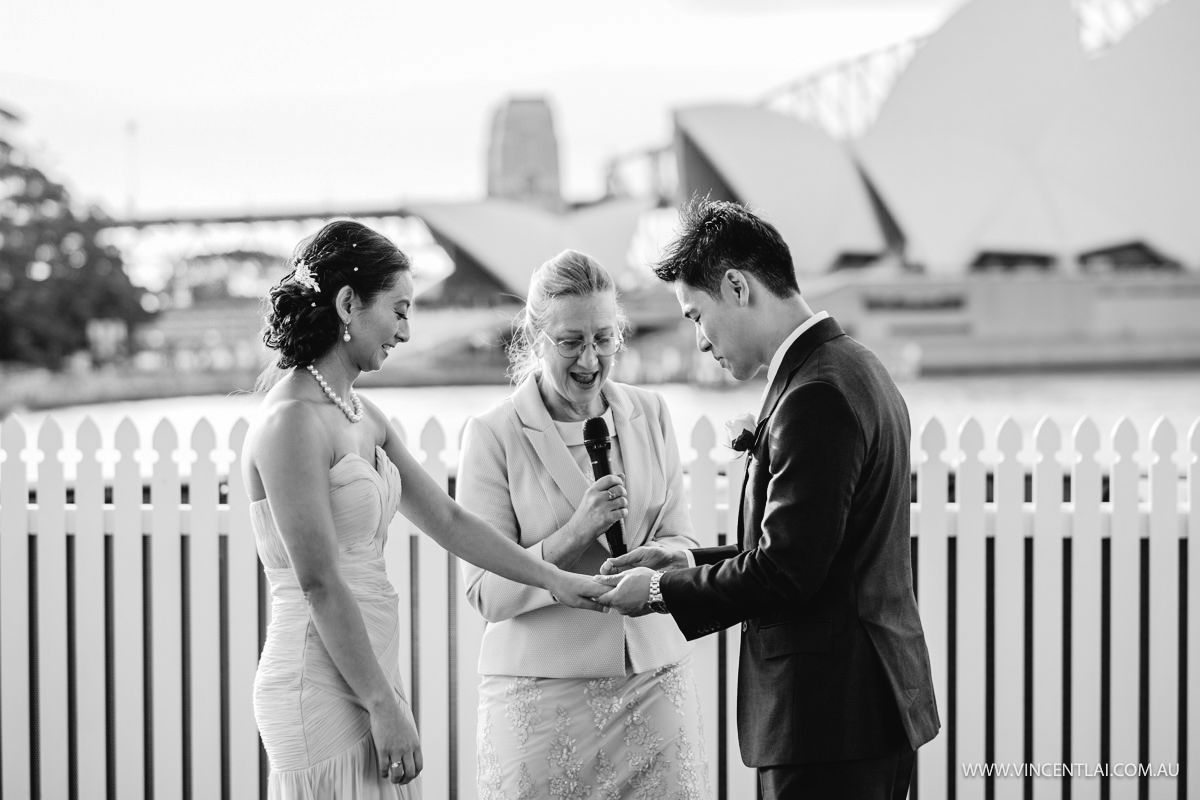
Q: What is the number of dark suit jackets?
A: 1